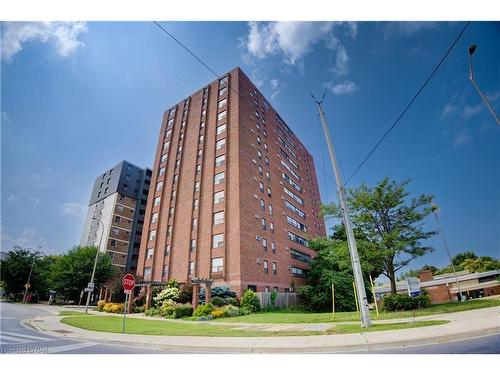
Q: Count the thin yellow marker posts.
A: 3